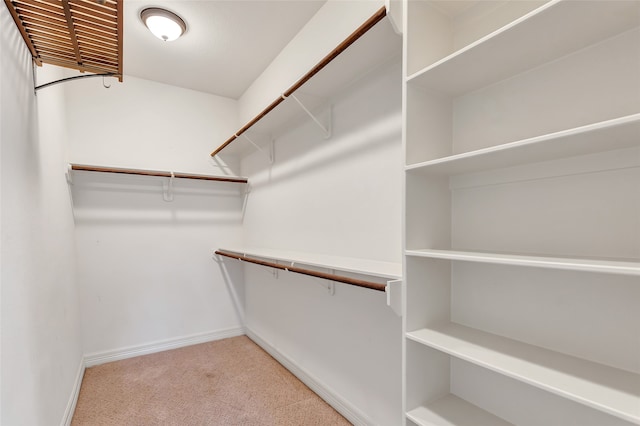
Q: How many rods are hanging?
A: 3